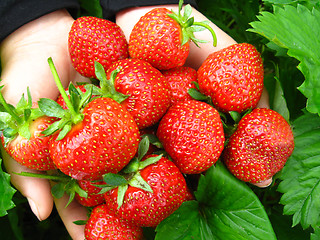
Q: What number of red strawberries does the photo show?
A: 13